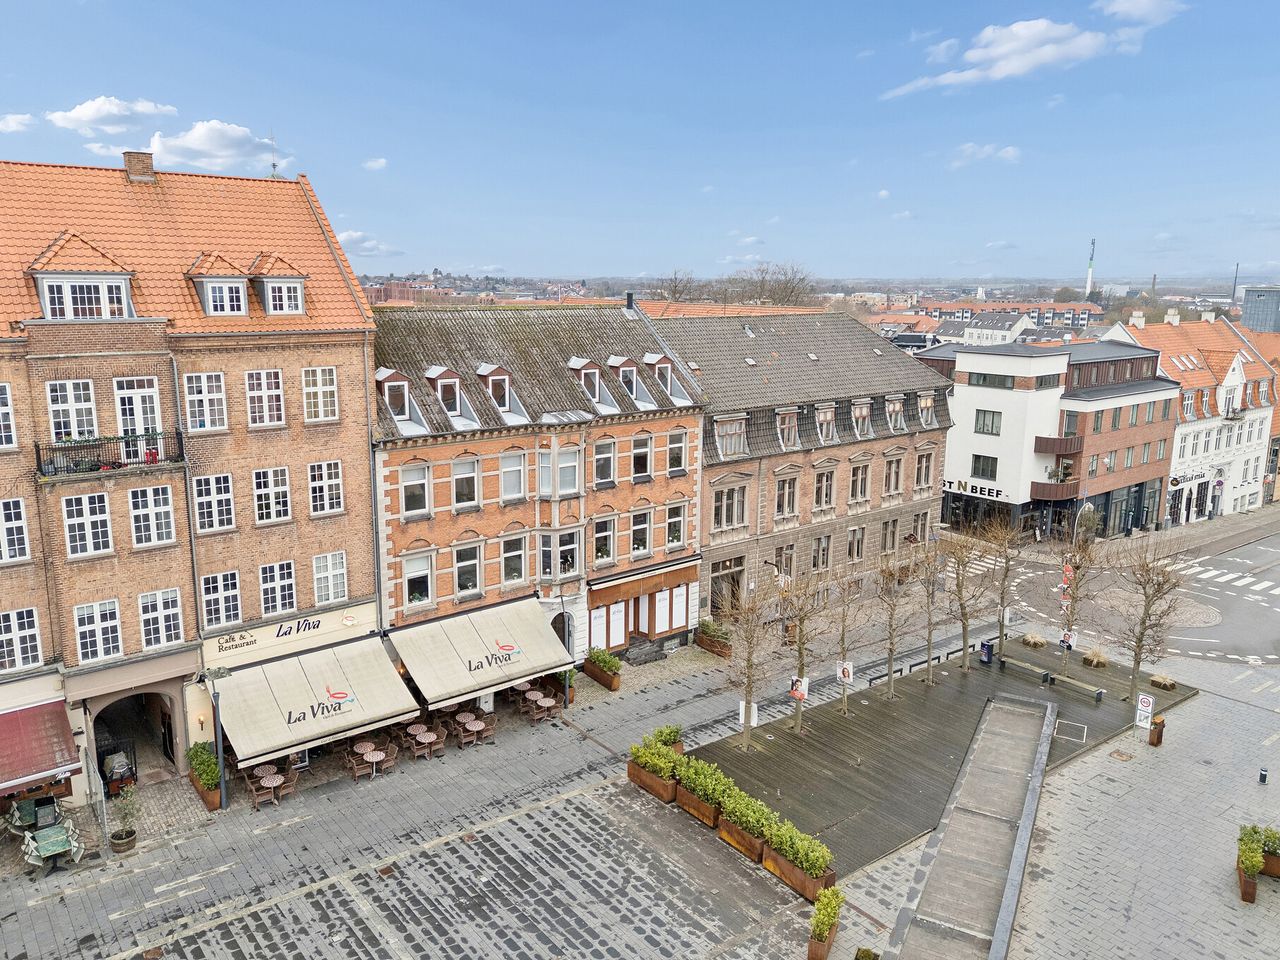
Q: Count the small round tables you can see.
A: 13